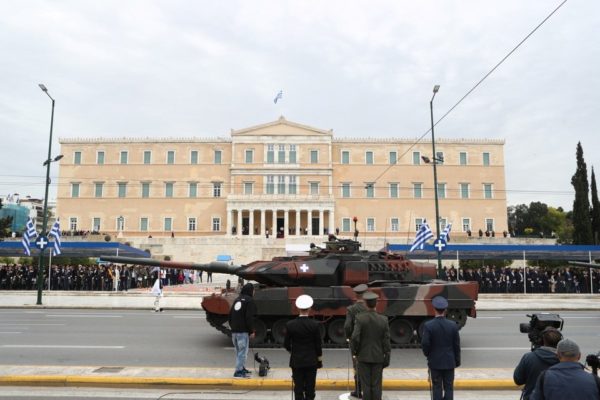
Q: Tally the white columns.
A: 10